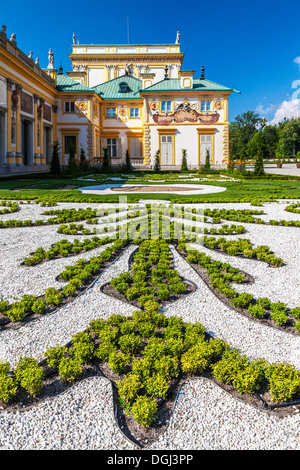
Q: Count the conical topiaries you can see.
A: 9